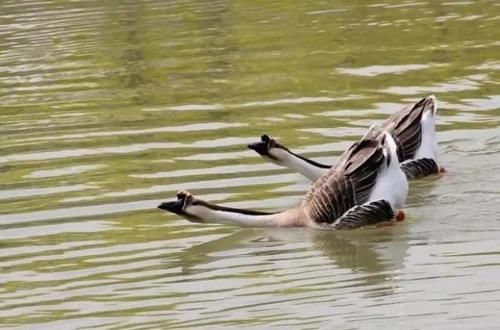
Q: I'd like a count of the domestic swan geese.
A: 2